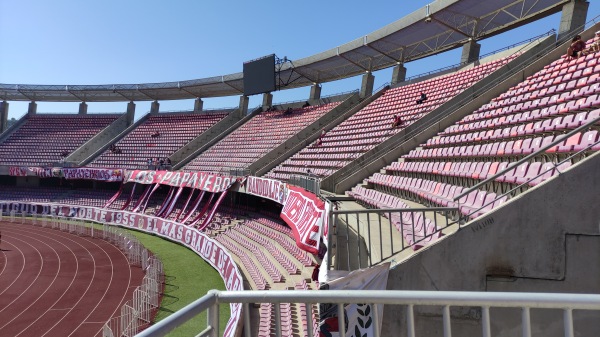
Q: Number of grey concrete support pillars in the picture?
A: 13